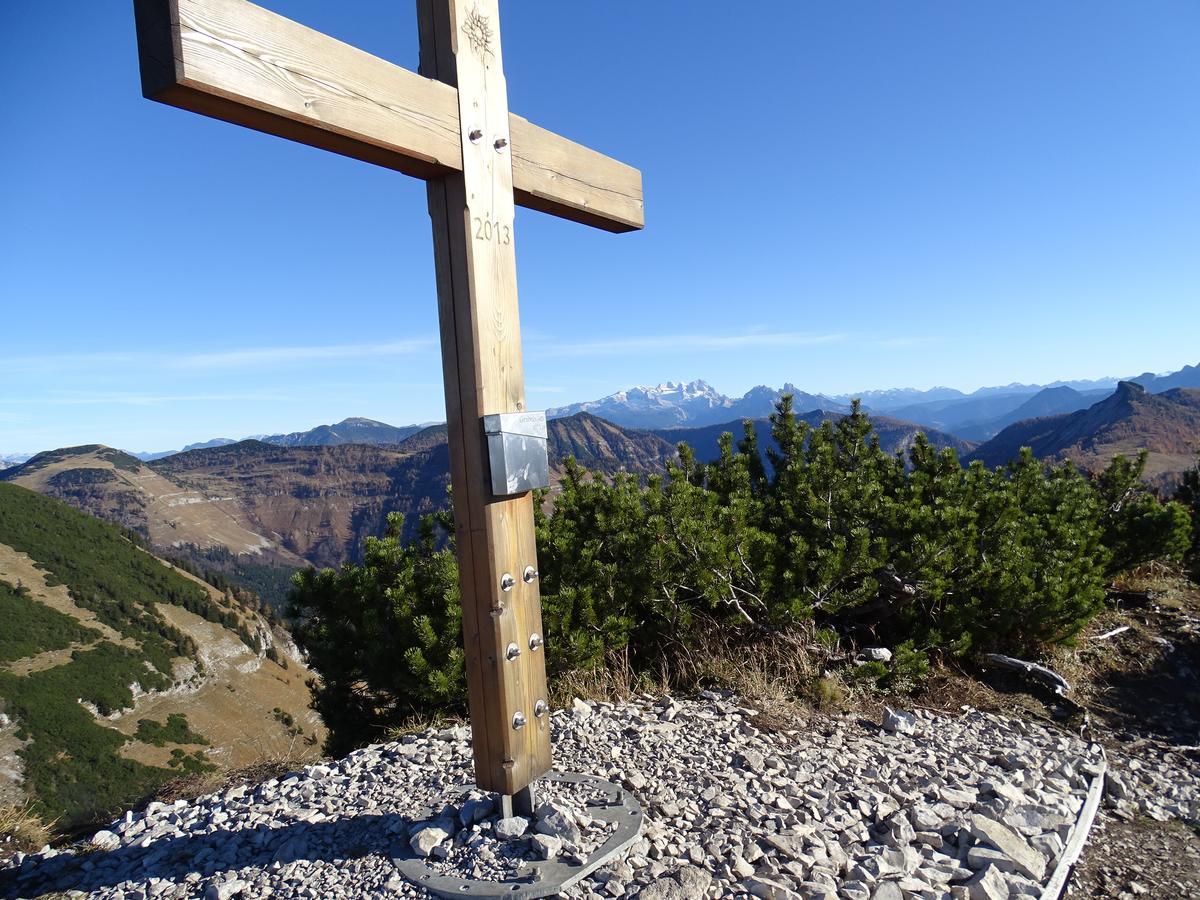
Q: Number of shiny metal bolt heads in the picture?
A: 8